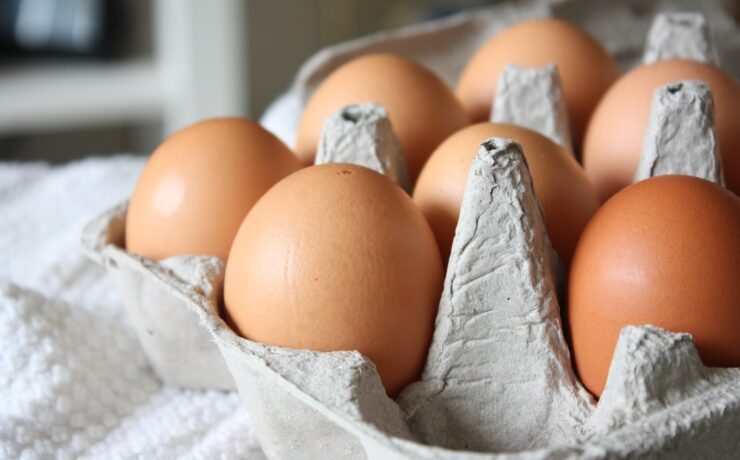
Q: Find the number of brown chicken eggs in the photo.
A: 7